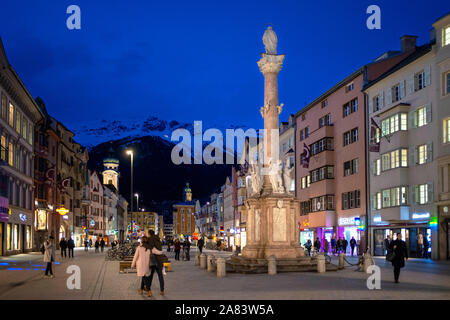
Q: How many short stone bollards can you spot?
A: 8